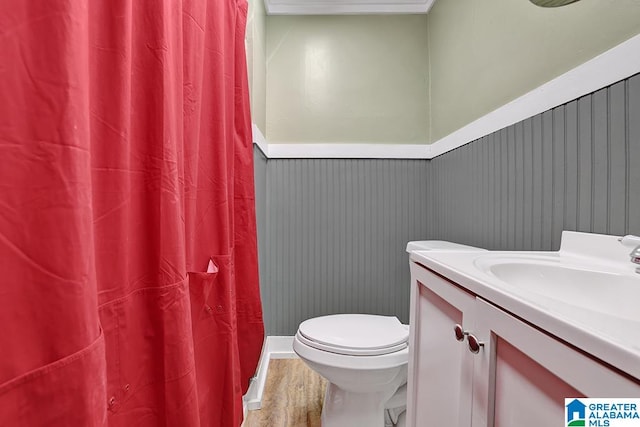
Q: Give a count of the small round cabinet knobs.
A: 2